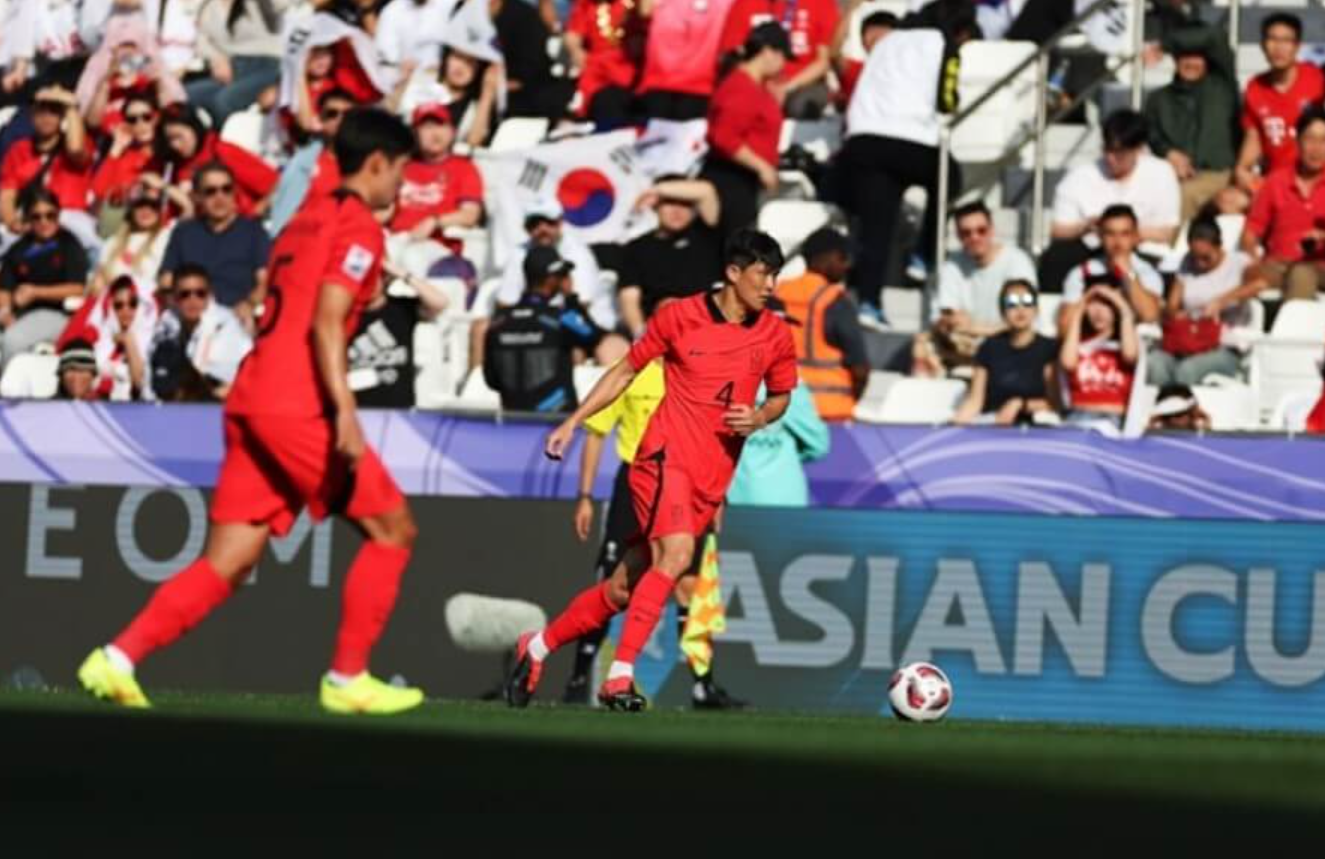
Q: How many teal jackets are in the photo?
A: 1